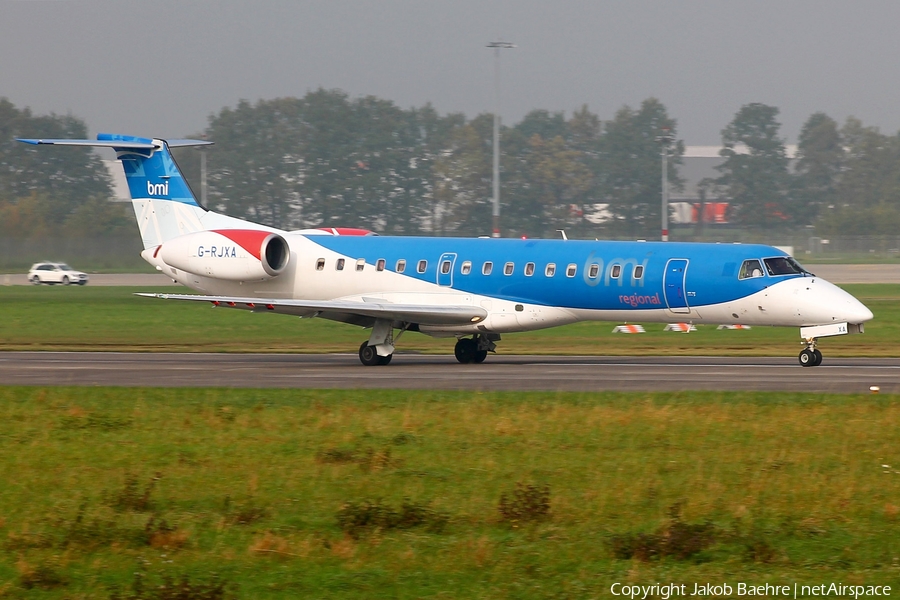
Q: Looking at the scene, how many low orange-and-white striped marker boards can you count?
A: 3